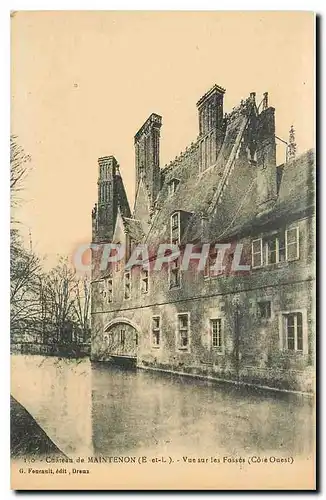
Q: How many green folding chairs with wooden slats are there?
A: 0